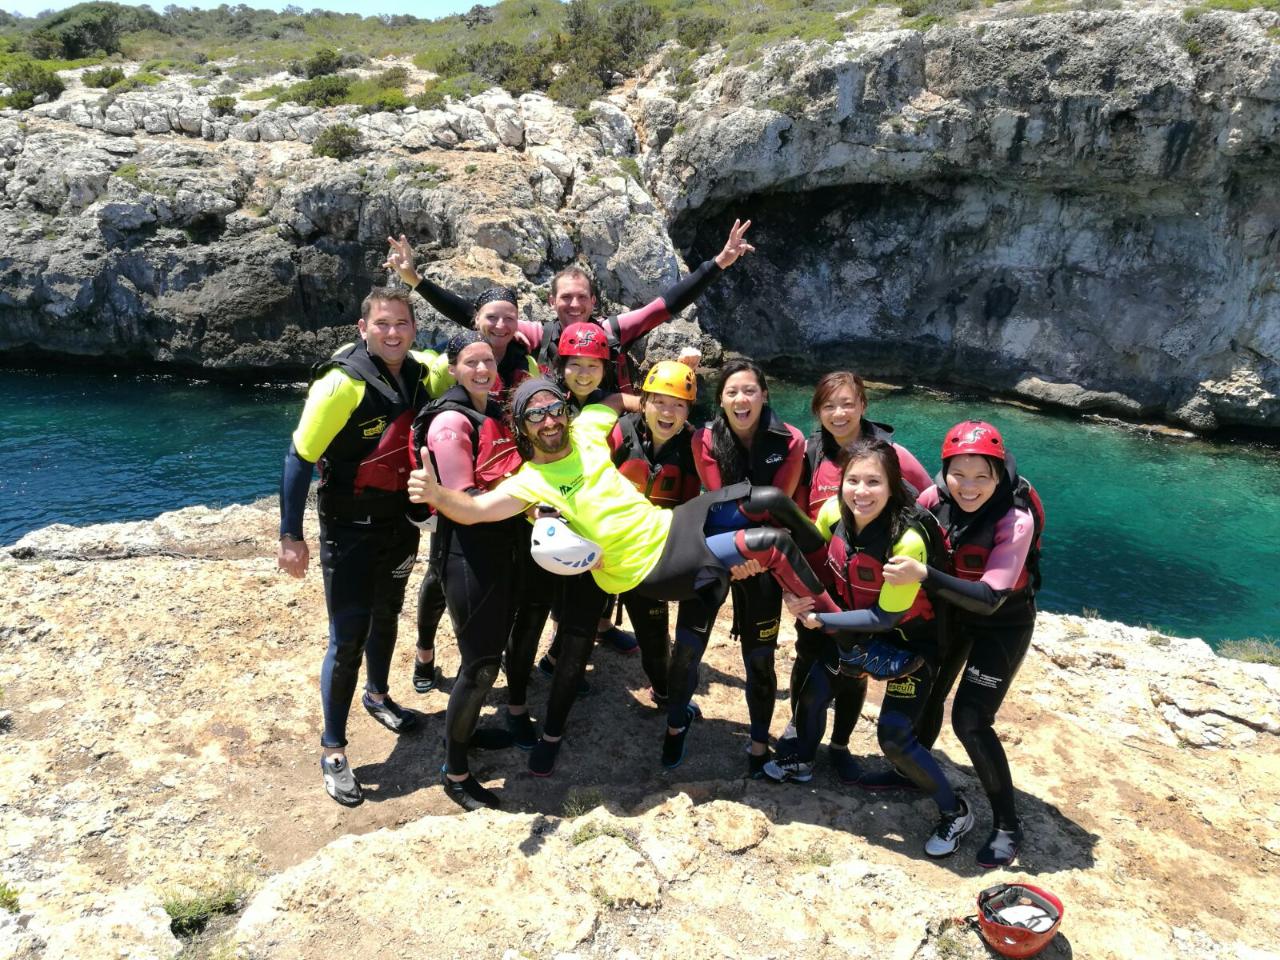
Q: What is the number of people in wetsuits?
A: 11